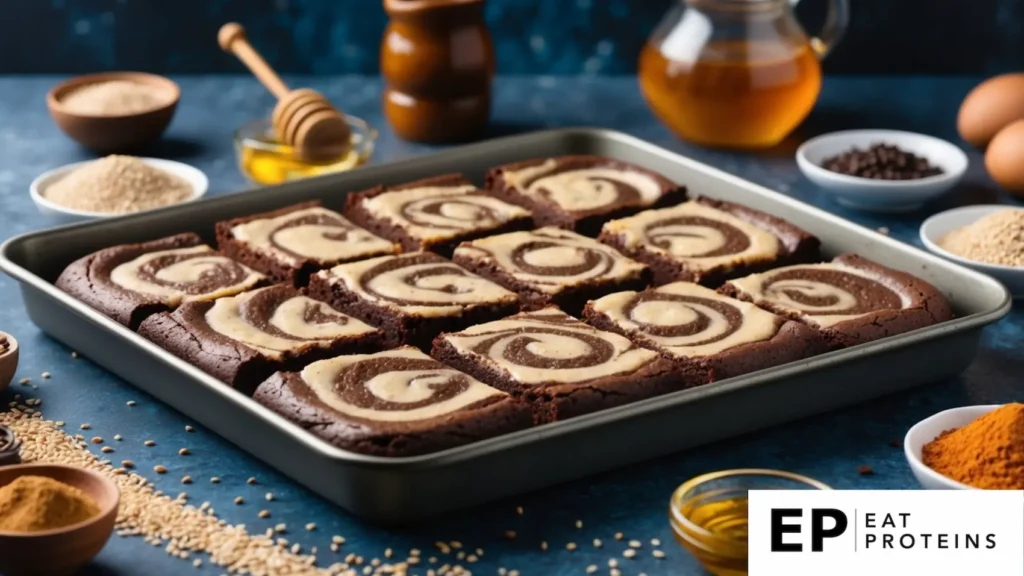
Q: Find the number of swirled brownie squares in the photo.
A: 12